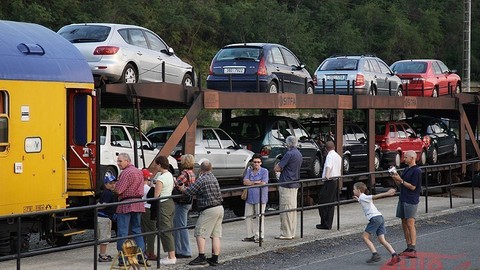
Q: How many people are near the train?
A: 11